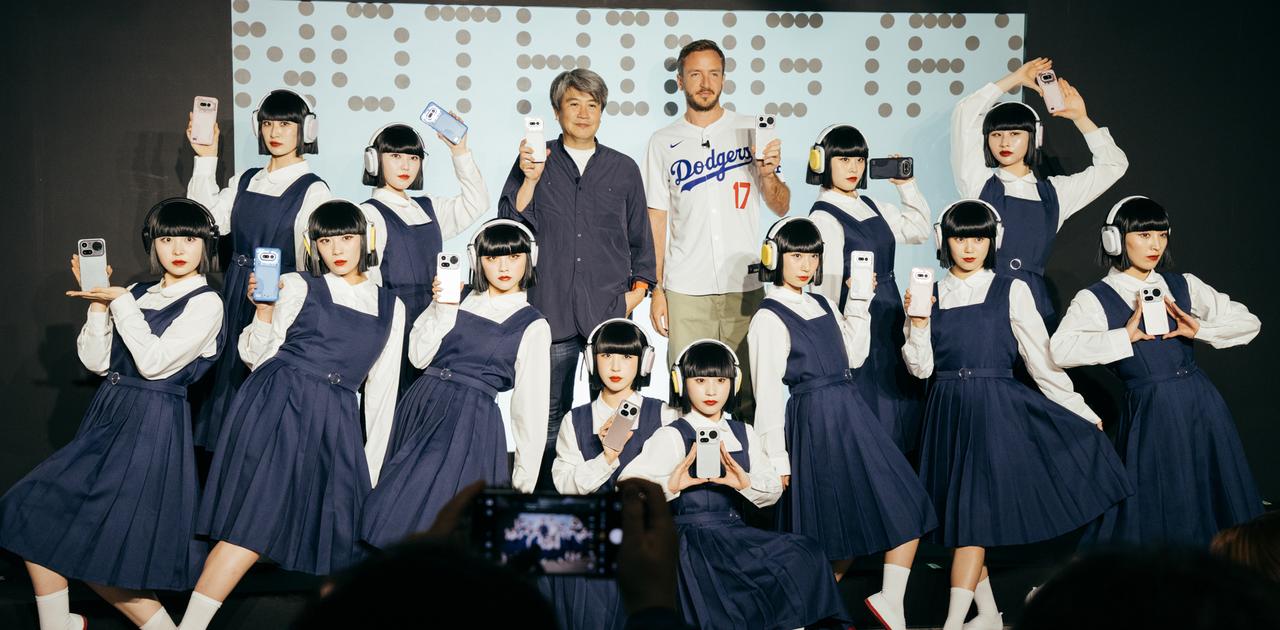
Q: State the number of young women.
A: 12